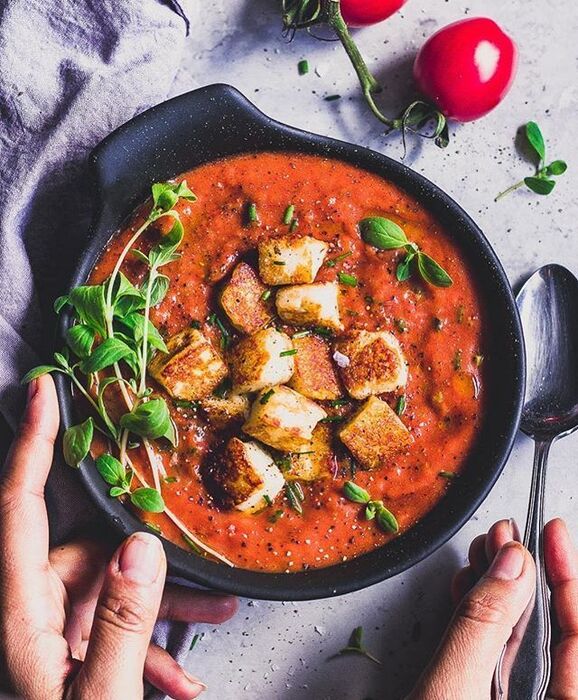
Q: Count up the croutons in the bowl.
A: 12